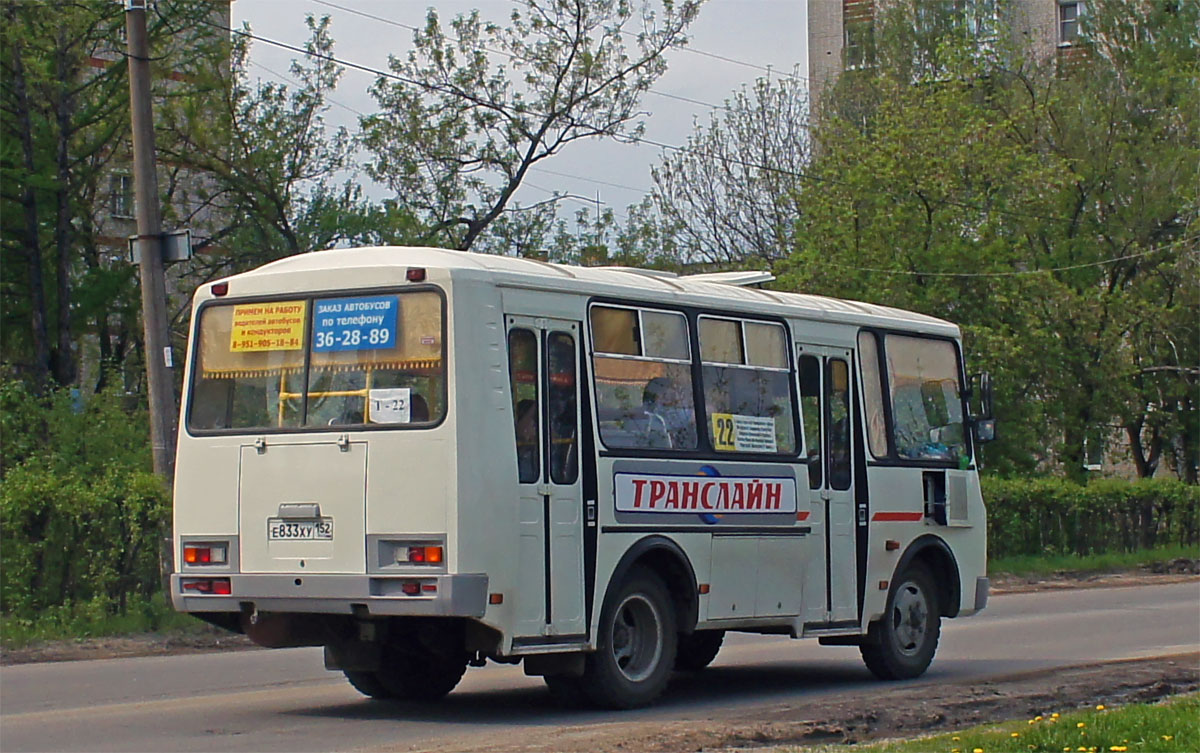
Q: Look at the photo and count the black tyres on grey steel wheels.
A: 2